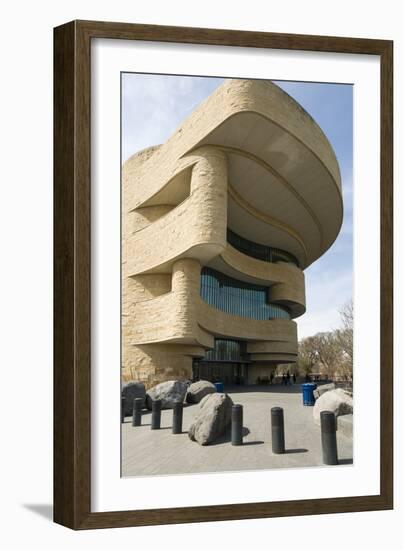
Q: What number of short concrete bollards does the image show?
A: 7